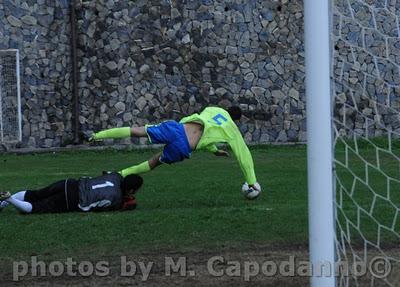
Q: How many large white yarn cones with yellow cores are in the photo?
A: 0